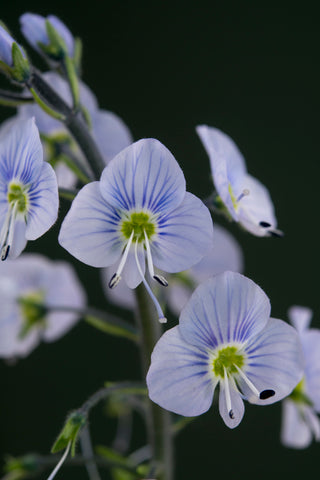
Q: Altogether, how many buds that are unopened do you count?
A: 2